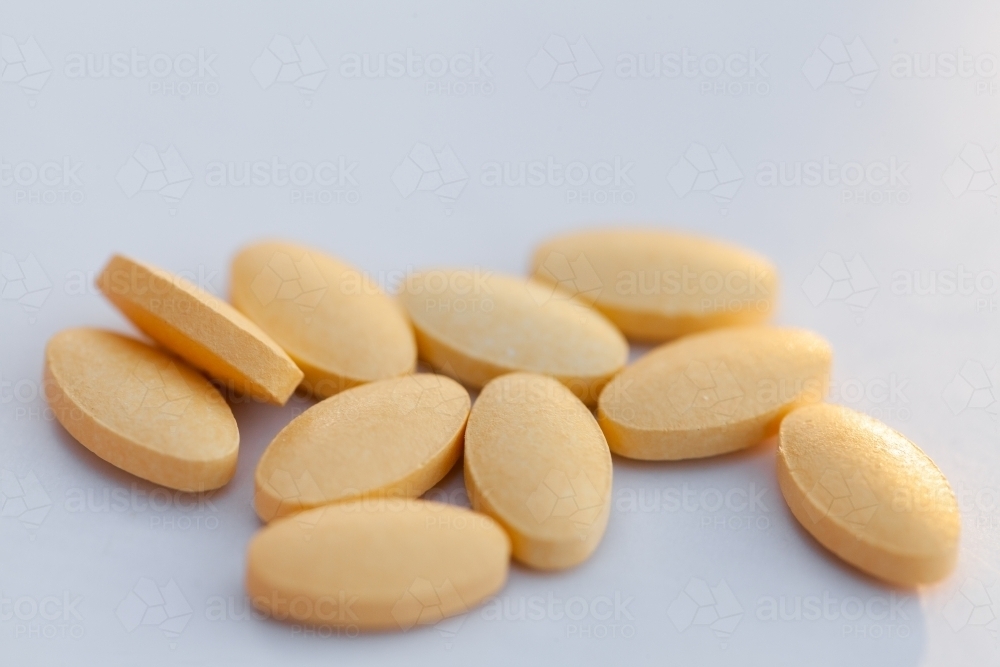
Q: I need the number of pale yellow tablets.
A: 10